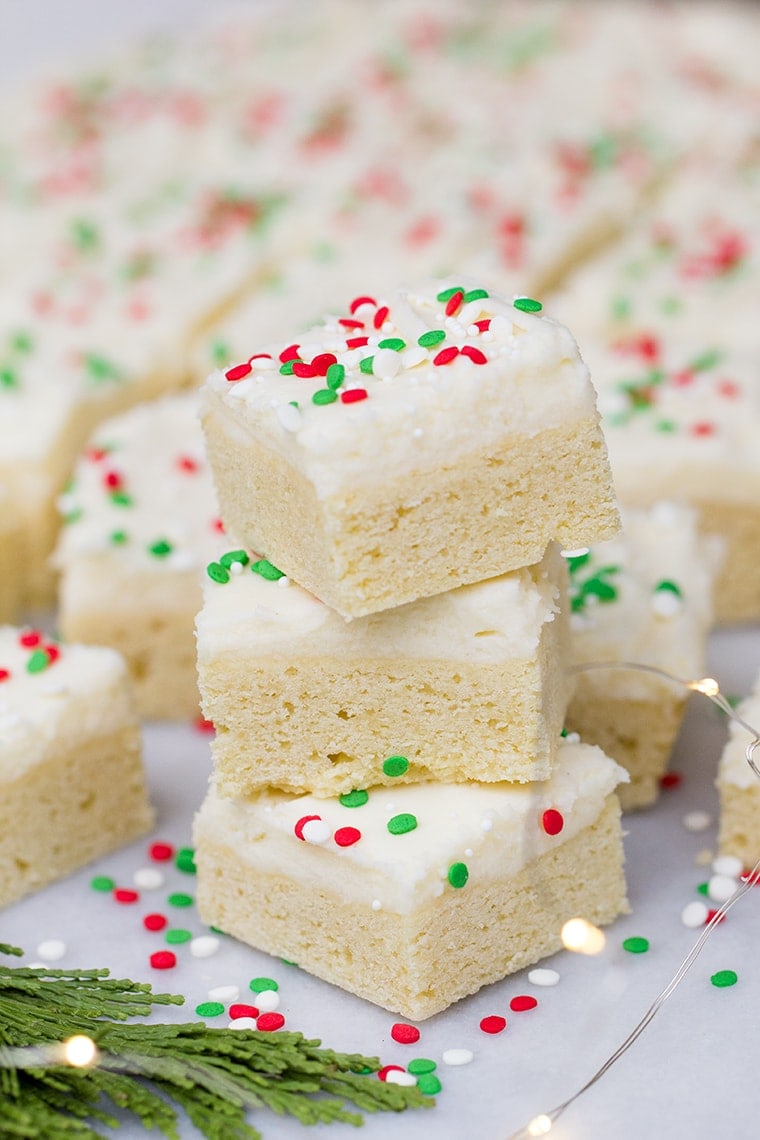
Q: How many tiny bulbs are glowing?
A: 4